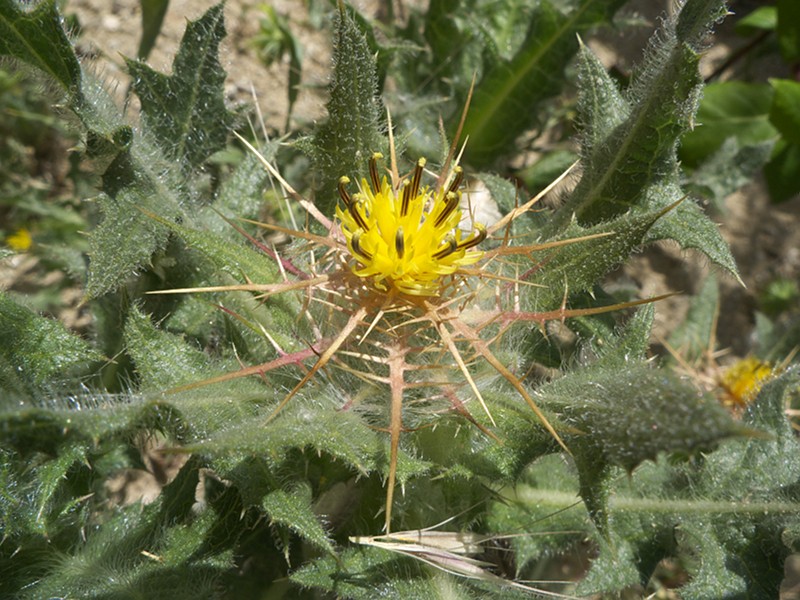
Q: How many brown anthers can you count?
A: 11